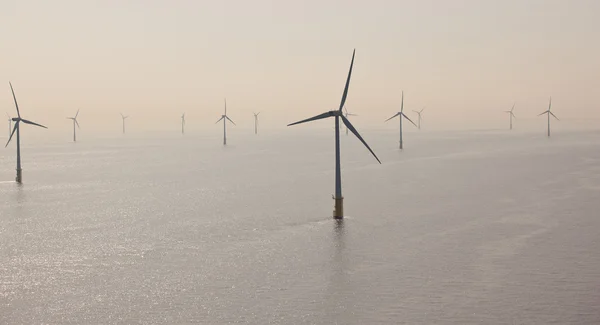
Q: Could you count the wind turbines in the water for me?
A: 13